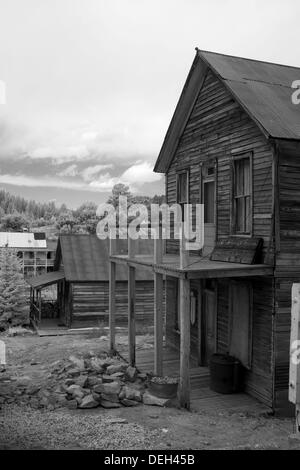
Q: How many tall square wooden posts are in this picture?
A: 4